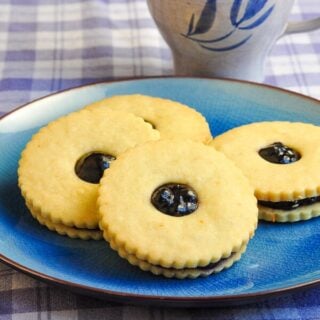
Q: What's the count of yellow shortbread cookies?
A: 4